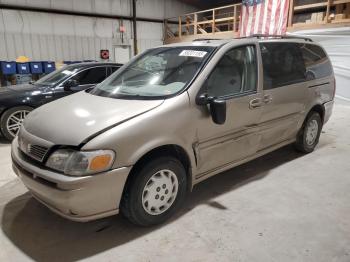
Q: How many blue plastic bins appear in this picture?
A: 4